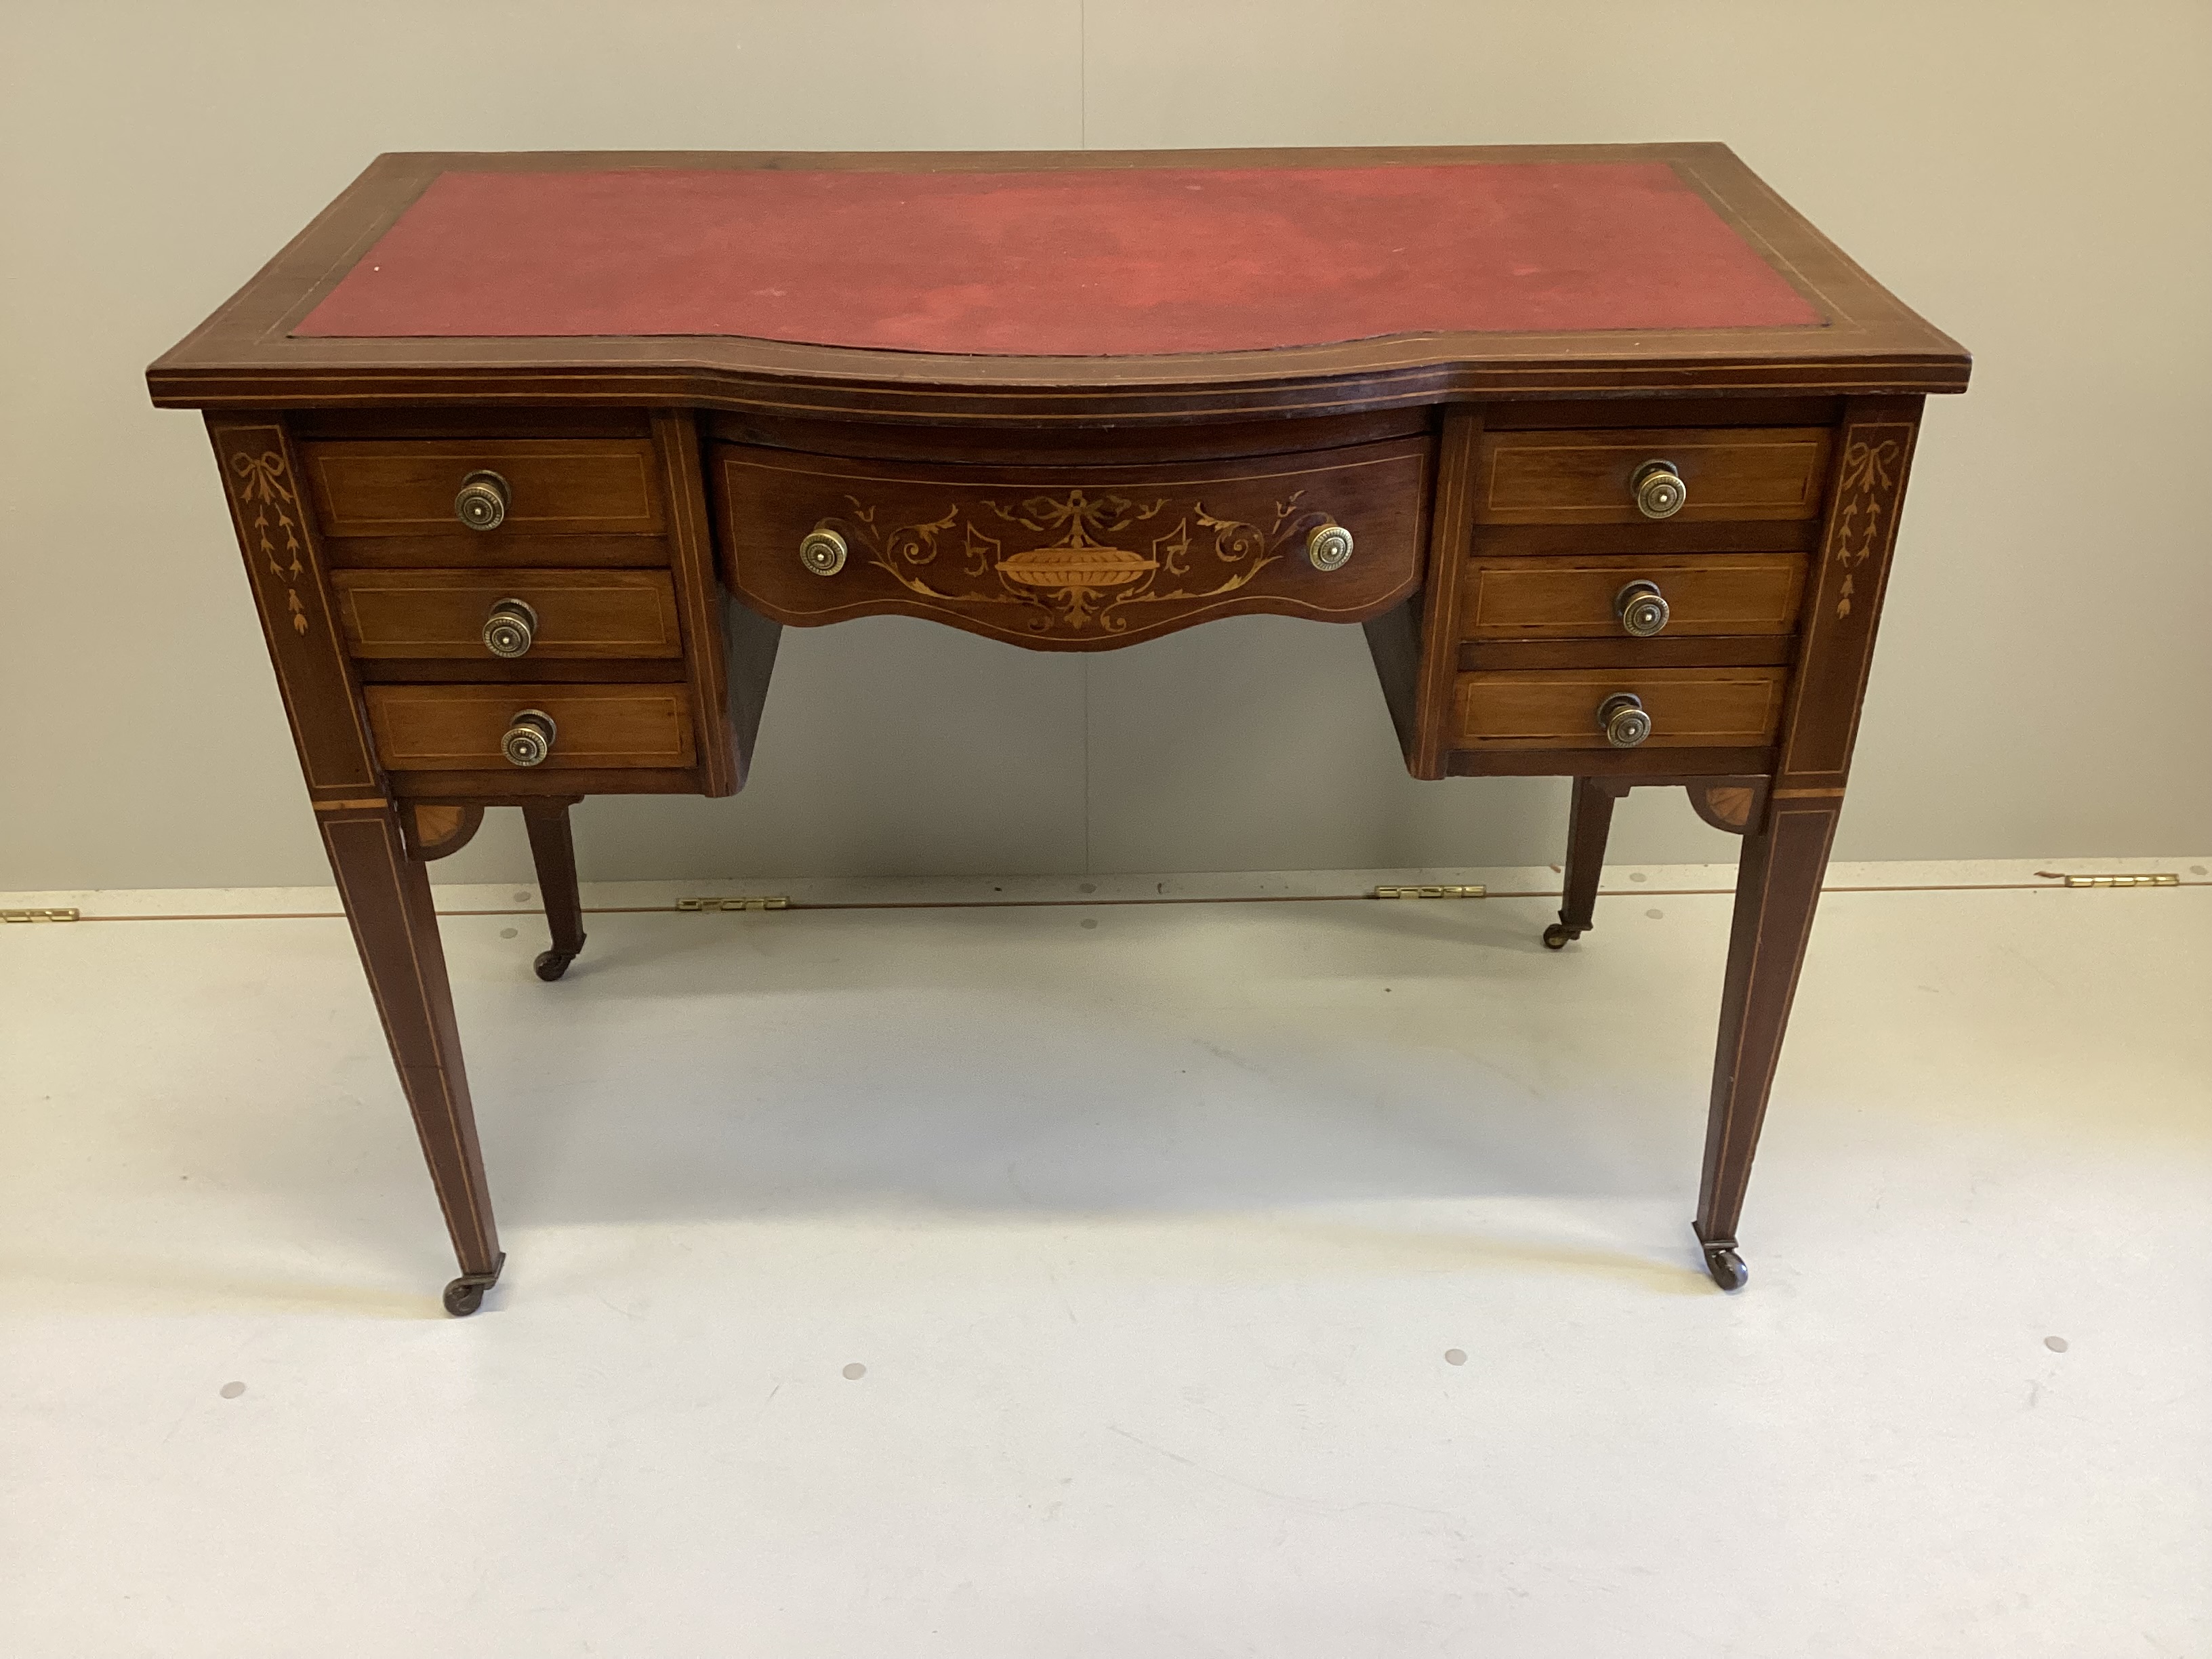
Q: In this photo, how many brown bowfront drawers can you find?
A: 1